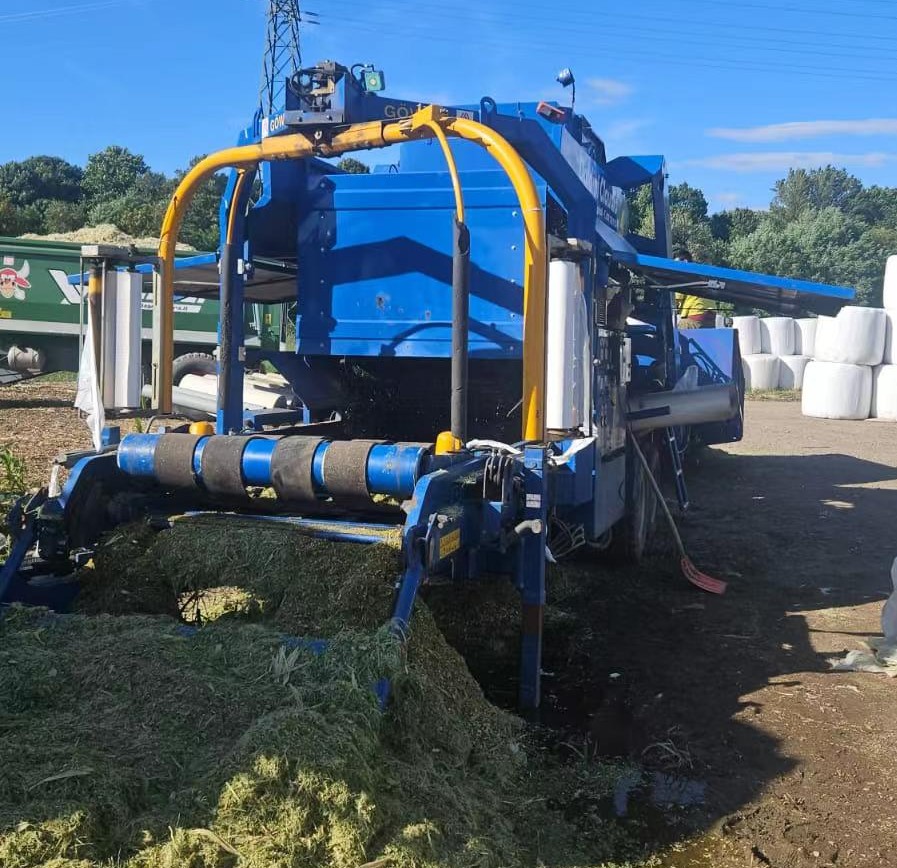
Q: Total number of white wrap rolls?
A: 2